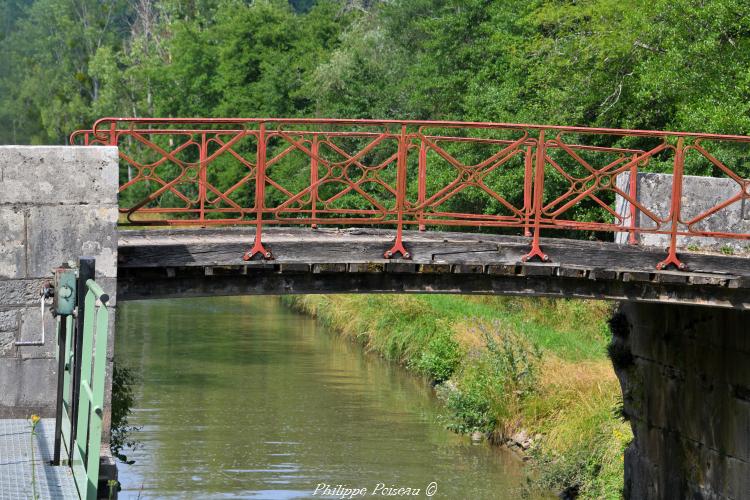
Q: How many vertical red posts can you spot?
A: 11